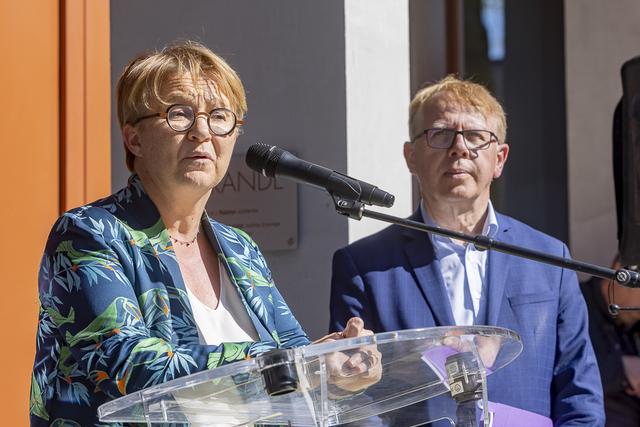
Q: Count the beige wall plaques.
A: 1